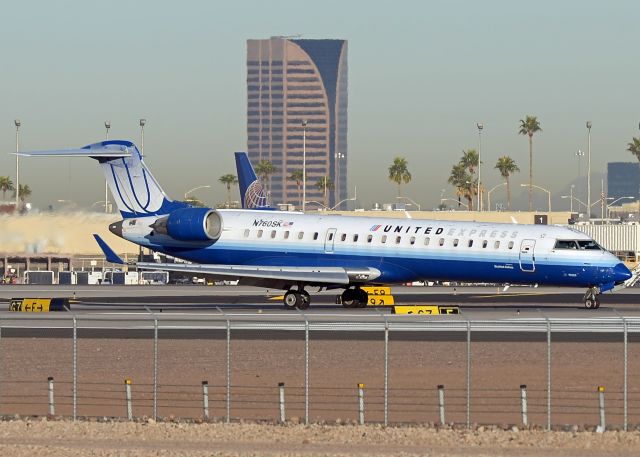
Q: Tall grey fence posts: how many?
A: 8